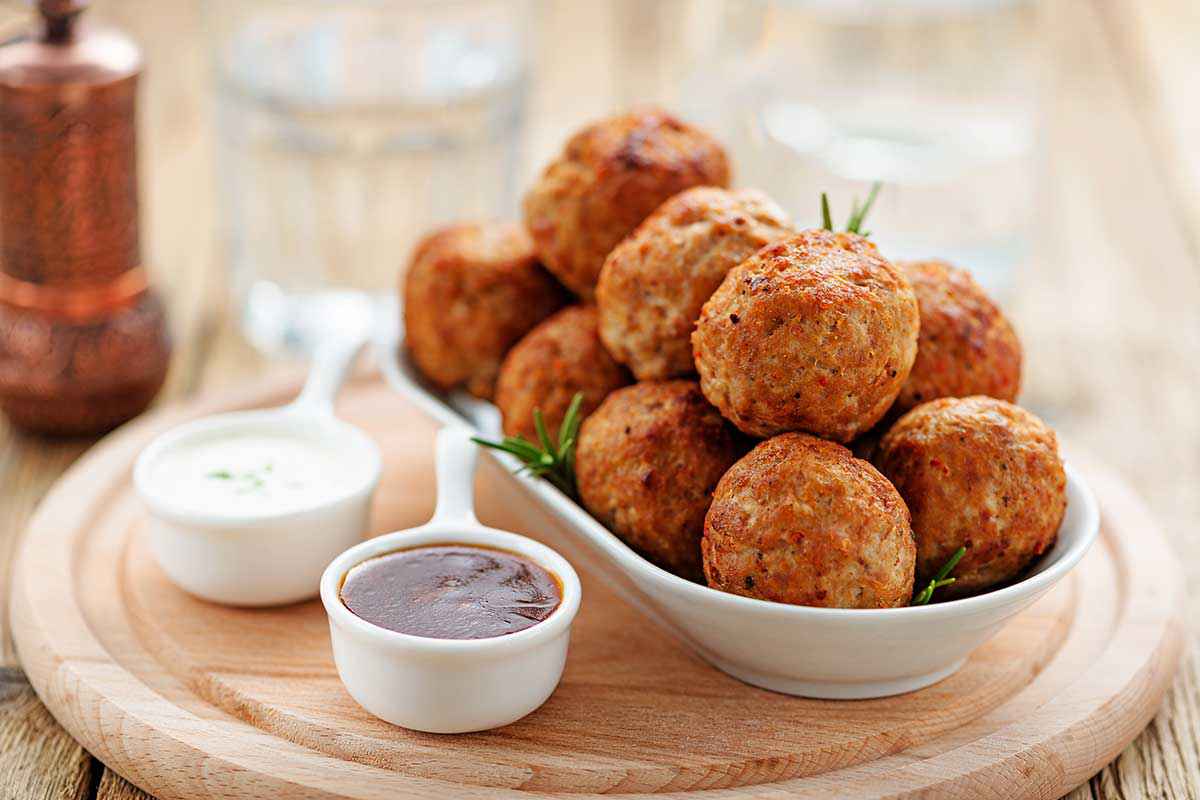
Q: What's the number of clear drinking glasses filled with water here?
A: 2